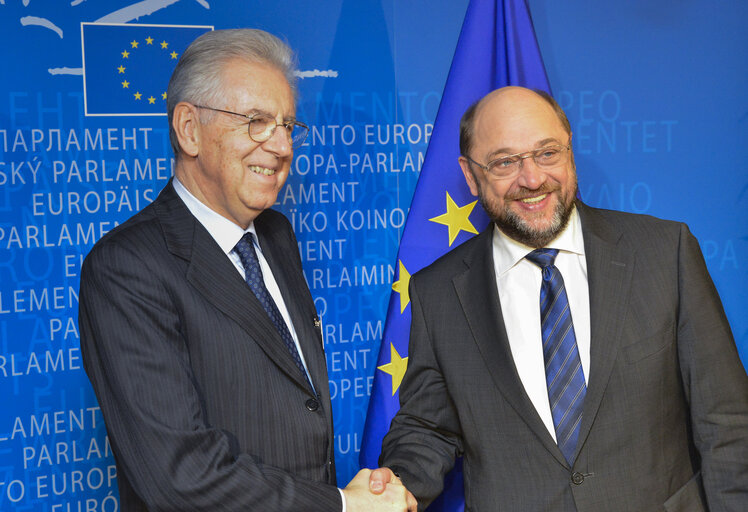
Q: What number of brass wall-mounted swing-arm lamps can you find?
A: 0